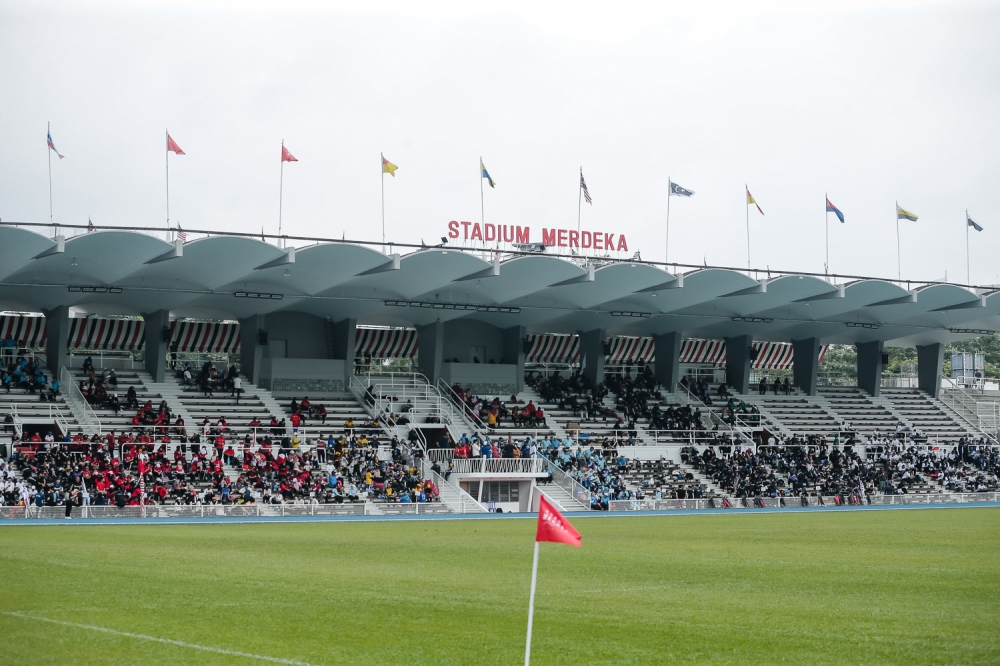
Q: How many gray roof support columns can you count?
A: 12